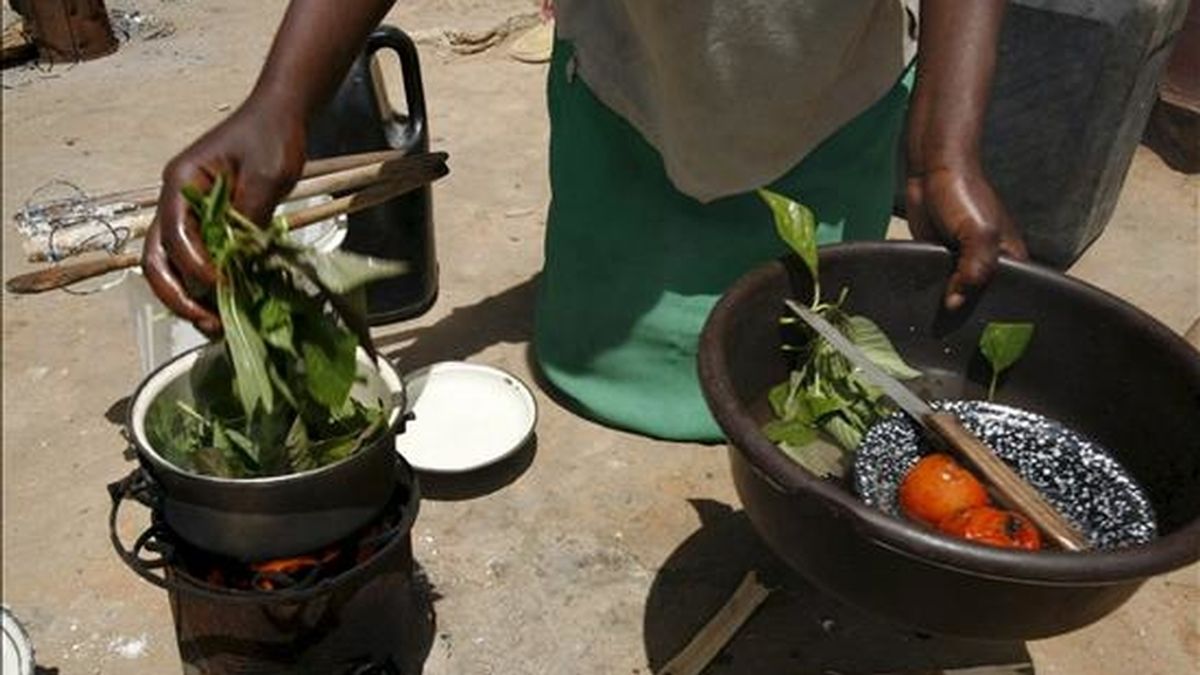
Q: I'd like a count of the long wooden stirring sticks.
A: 3